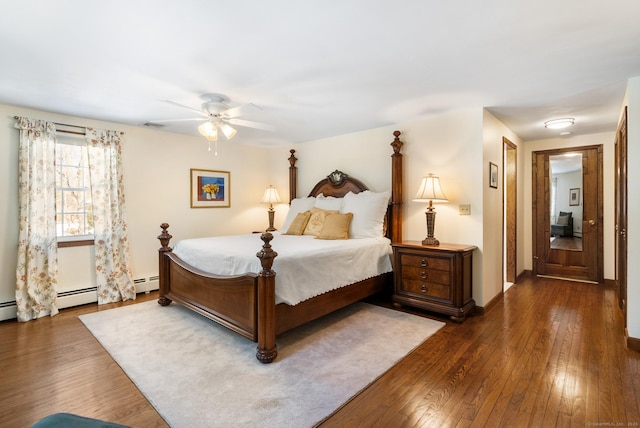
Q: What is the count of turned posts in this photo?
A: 4